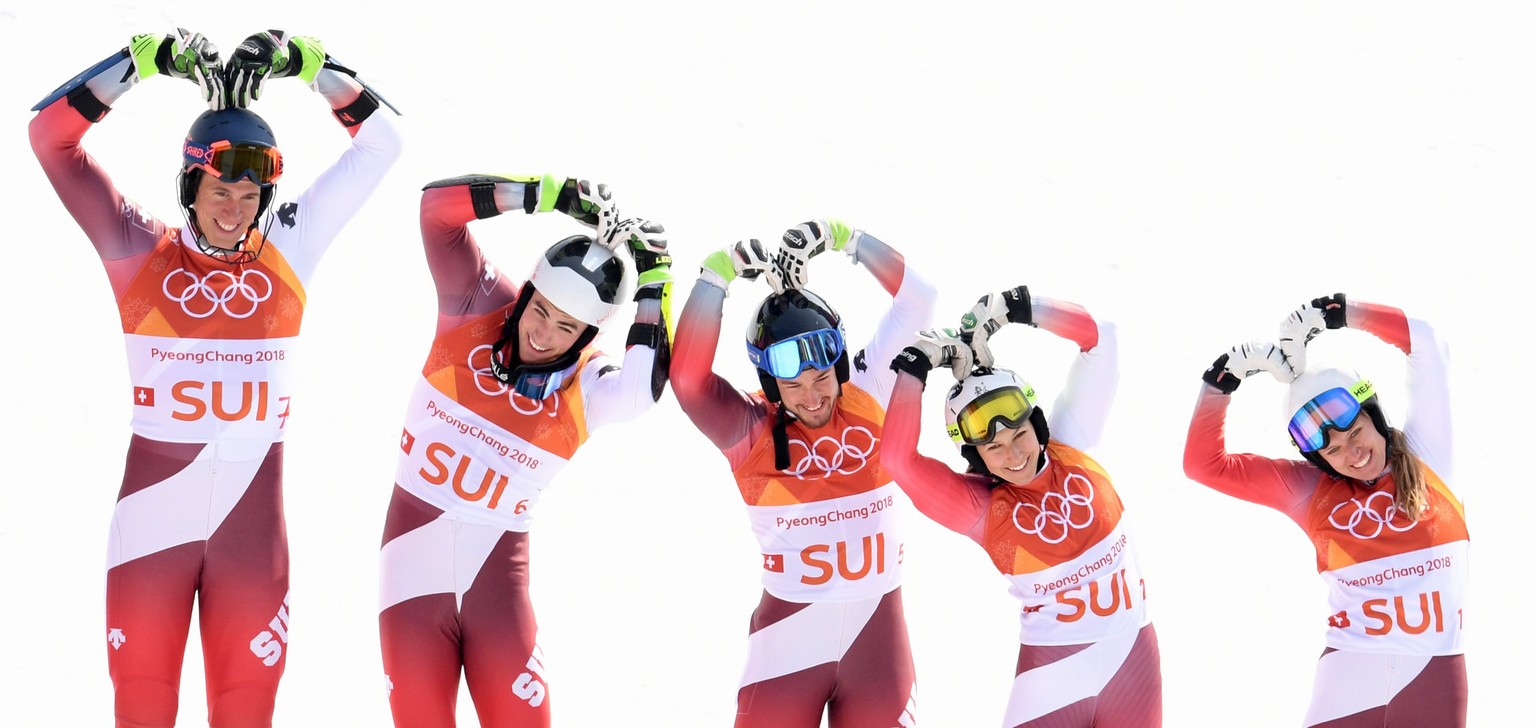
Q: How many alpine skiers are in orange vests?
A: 5